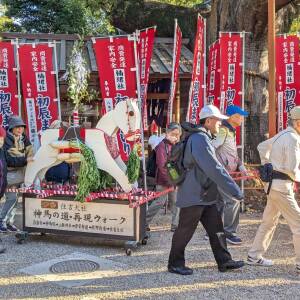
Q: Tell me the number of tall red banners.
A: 9